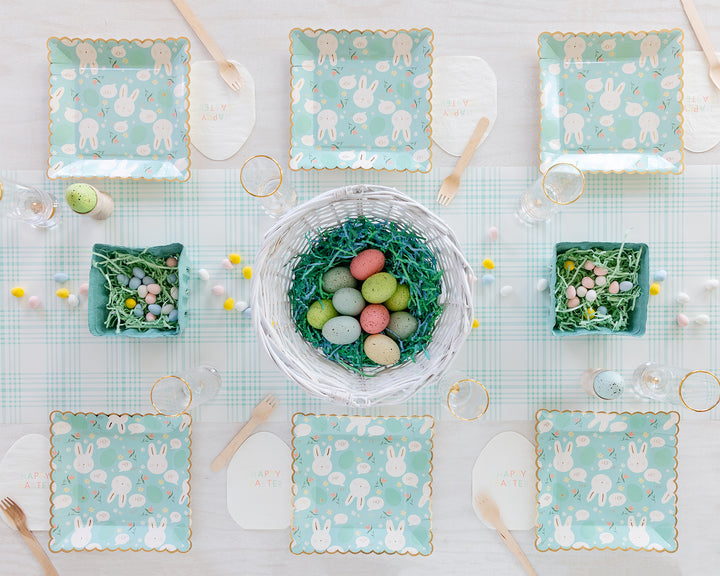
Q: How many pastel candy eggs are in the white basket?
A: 10